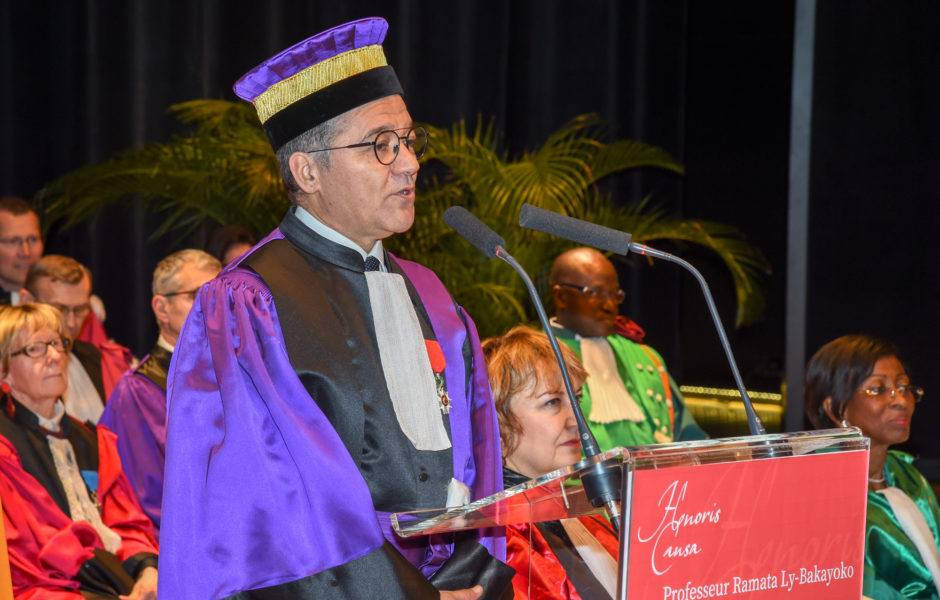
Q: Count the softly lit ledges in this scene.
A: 1